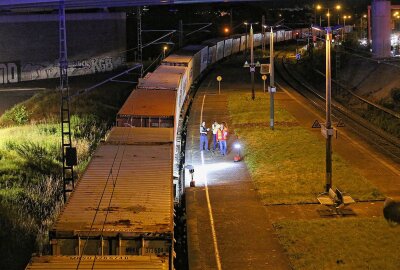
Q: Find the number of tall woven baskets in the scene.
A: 0